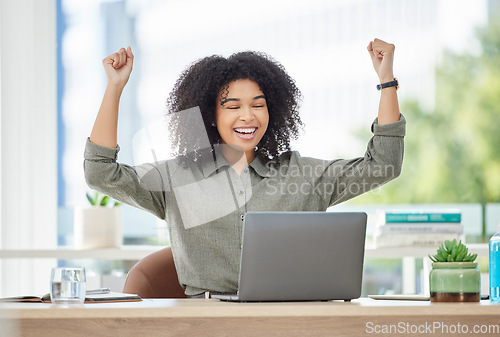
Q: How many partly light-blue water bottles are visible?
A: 1